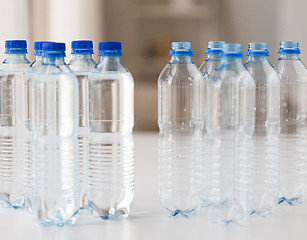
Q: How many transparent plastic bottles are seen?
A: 10